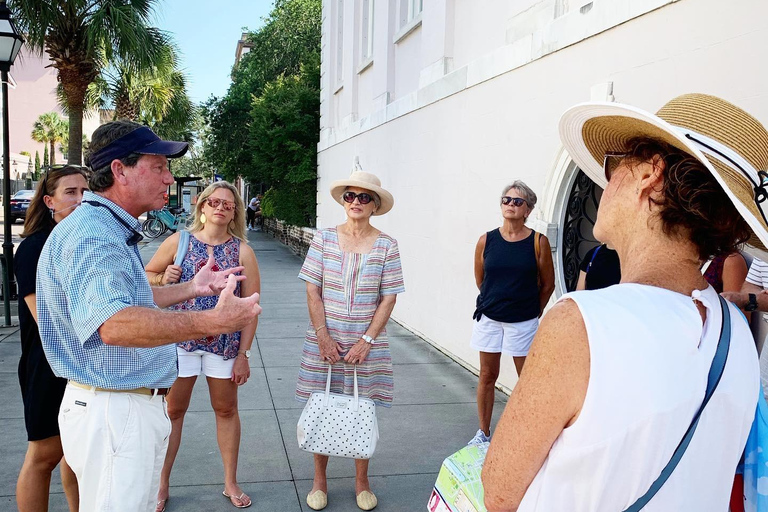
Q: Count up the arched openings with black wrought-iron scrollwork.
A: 1